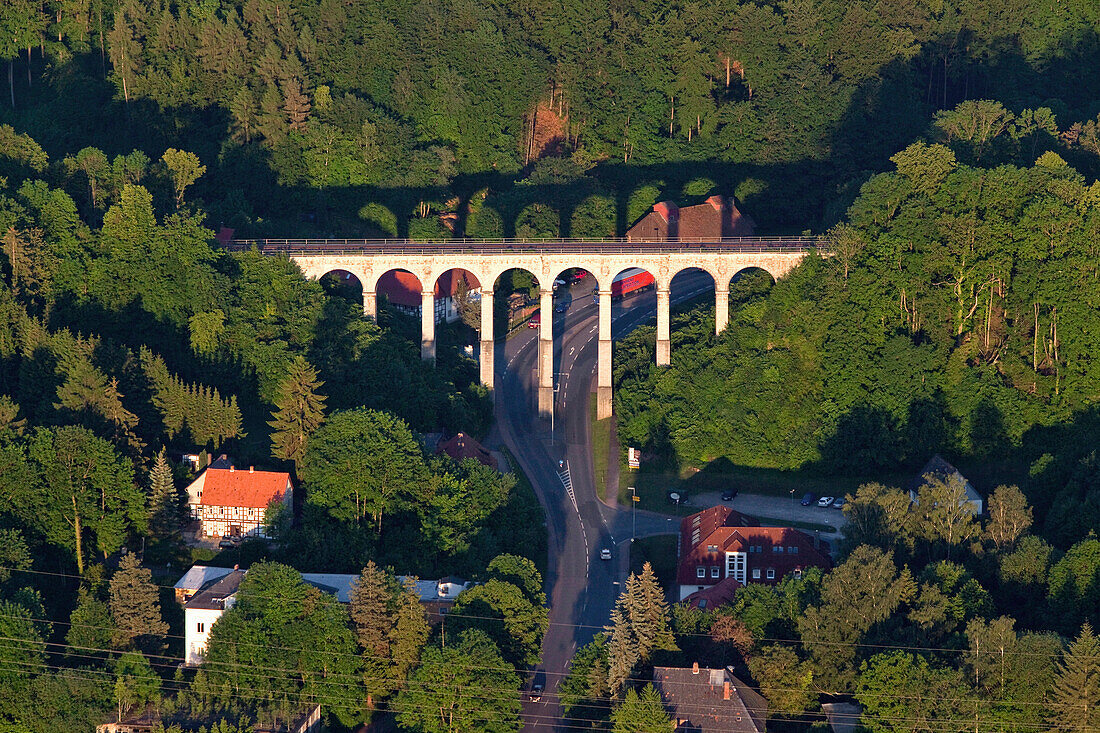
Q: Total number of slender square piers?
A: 7